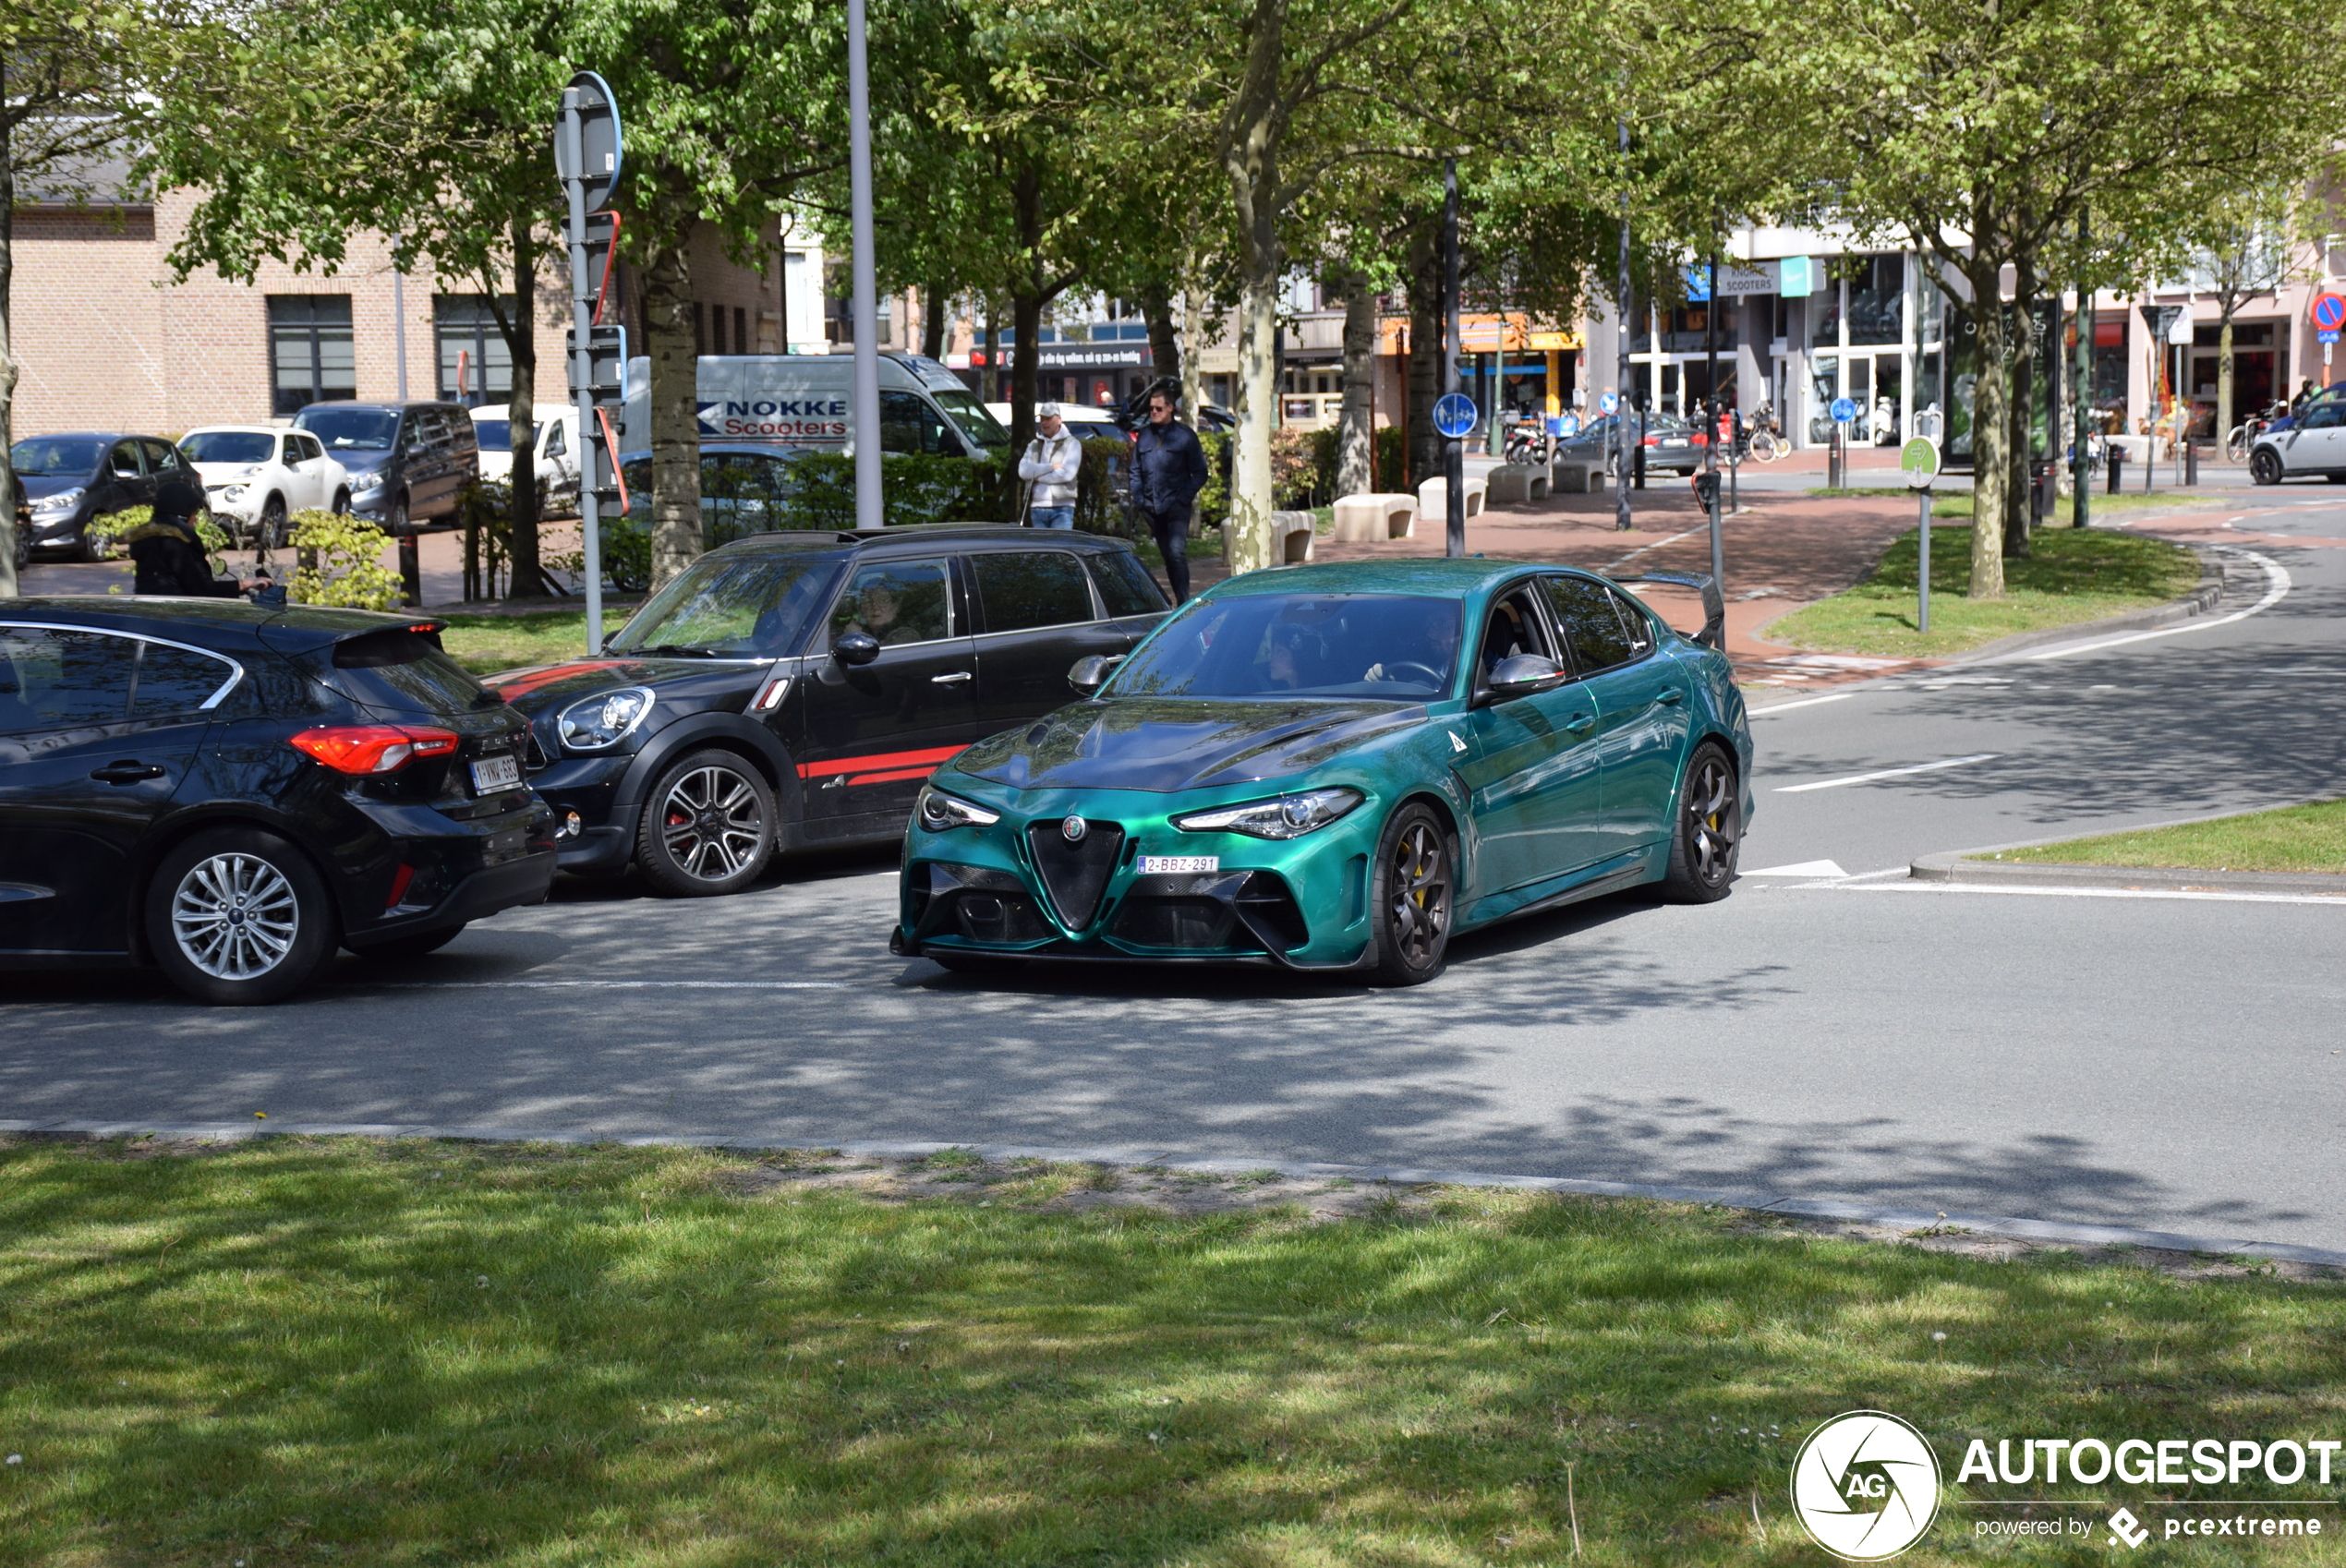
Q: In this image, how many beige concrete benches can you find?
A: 5